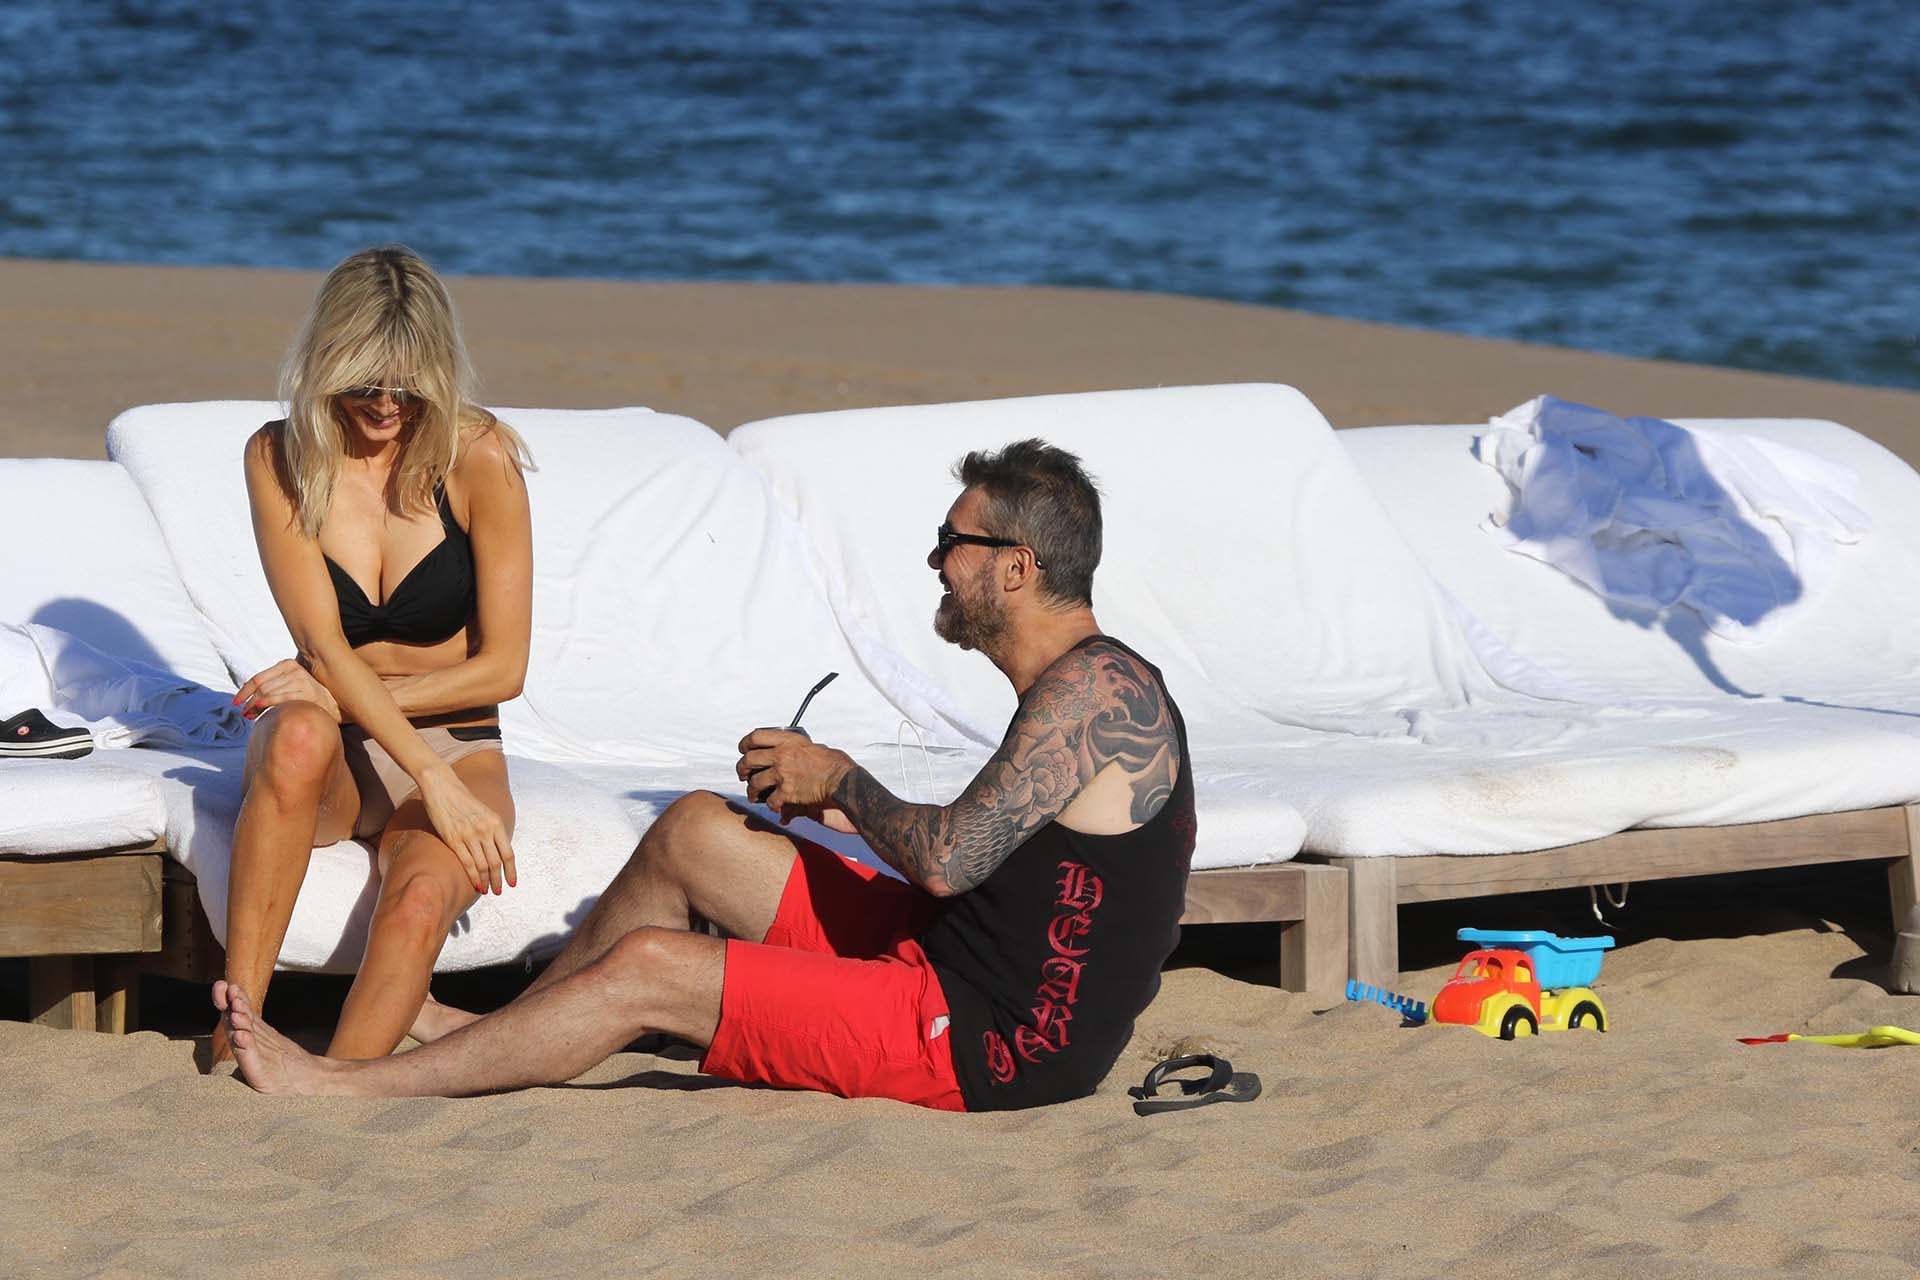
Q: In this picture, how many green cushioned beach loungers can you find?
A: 0